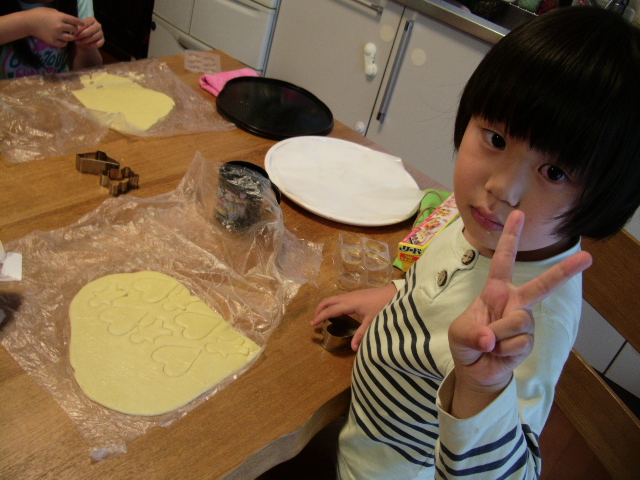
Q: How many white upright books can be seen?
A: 0